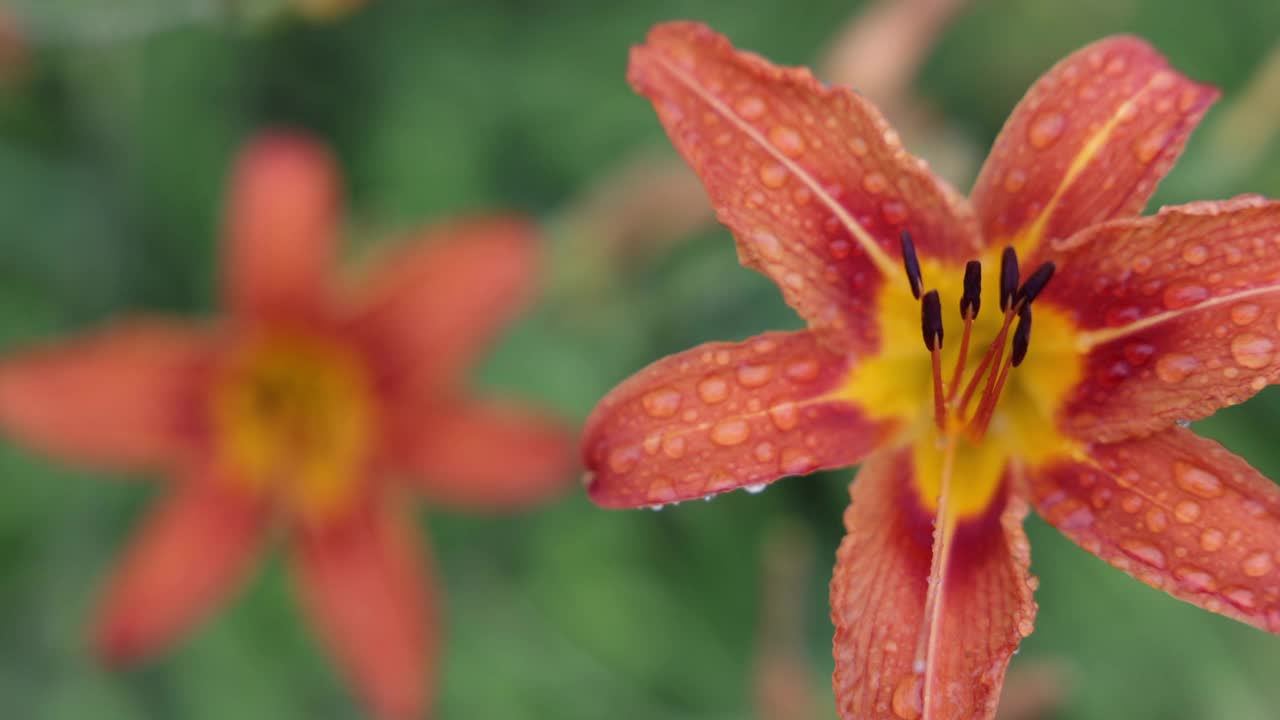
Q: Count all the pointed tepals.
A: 12